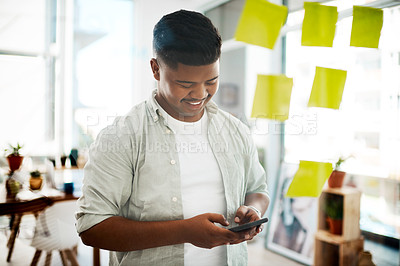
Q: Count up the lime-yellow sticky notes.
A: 6